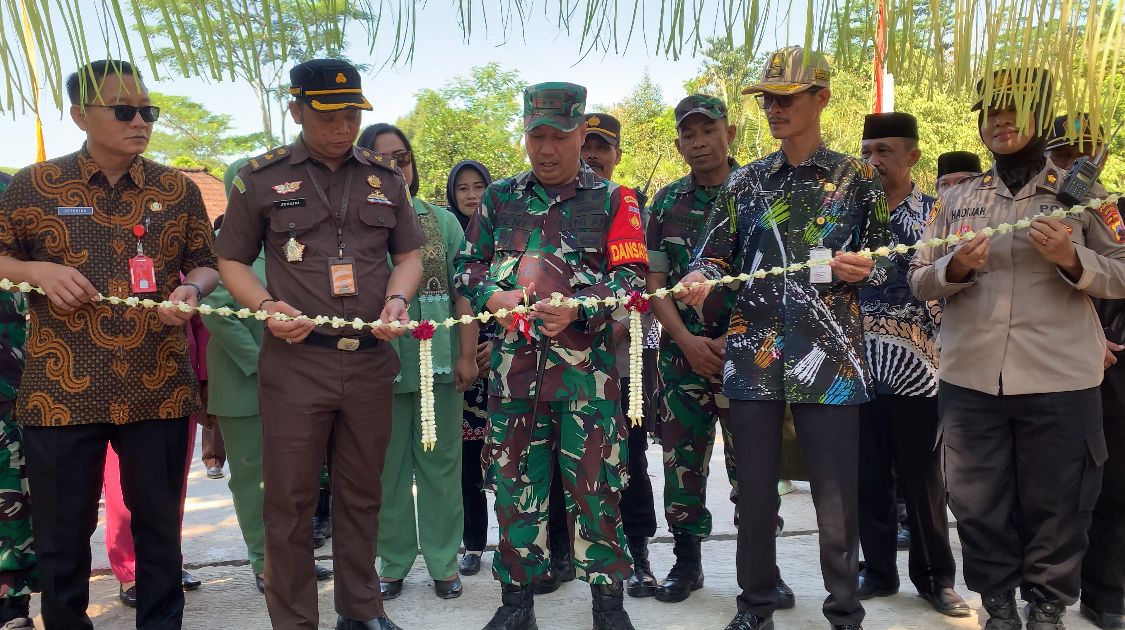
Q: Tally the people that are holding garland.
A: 5